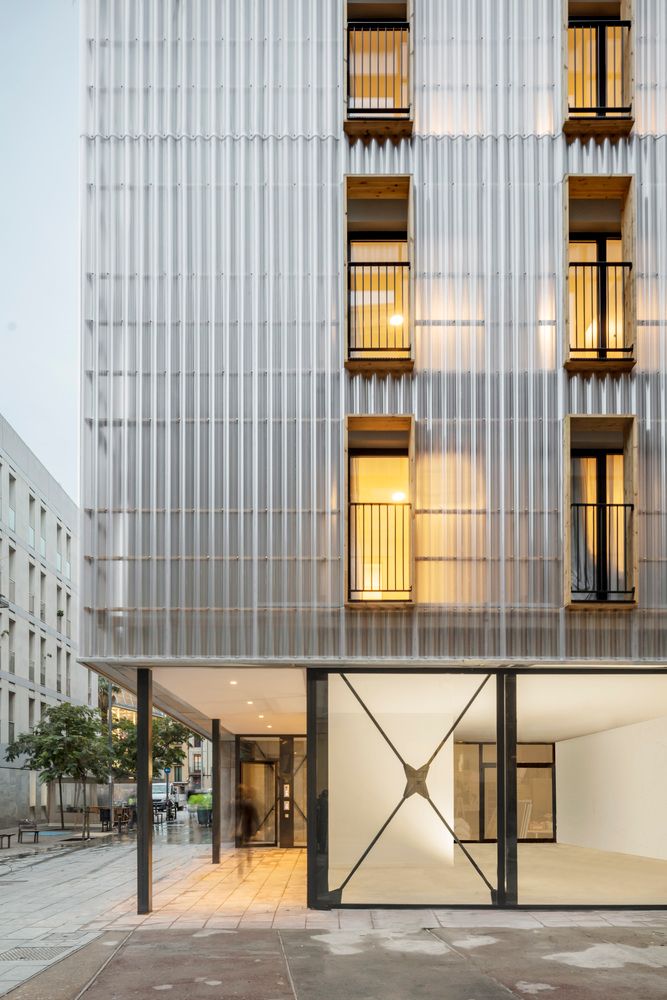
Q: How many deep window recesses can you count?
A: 6